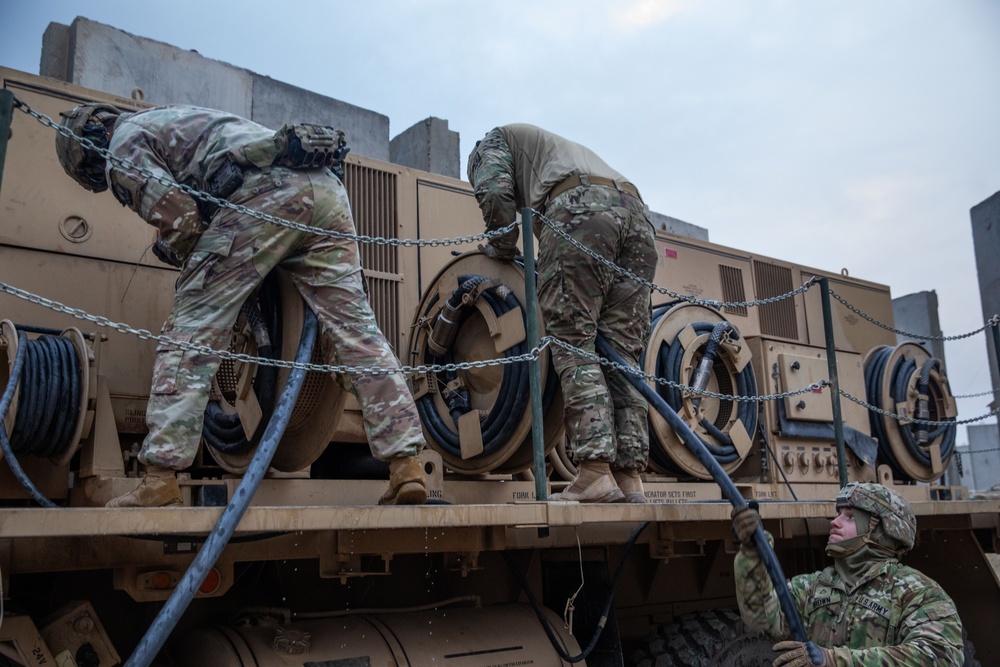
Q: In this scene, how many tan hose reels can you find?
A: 5